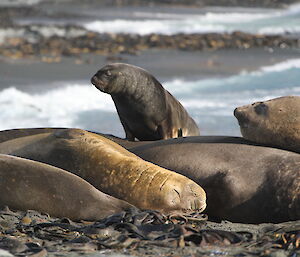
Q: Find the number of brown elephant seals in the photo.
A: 4